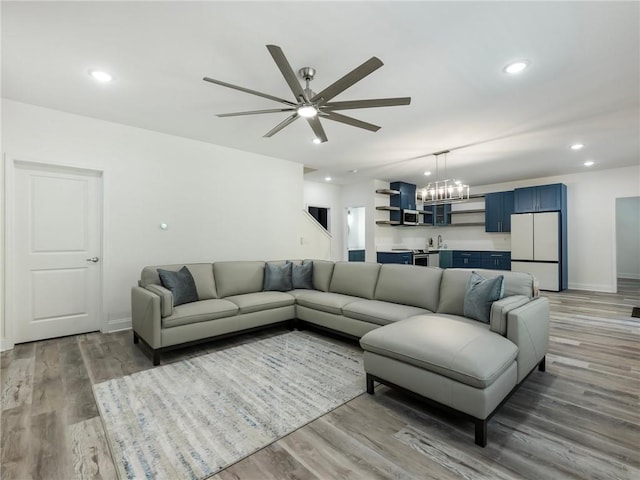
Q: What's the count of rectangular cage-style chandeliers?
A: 1